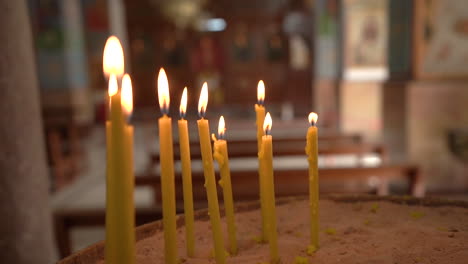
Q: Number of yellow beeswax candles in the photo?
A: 10